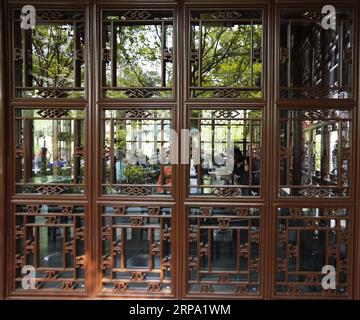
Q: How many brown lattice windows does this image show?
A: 12